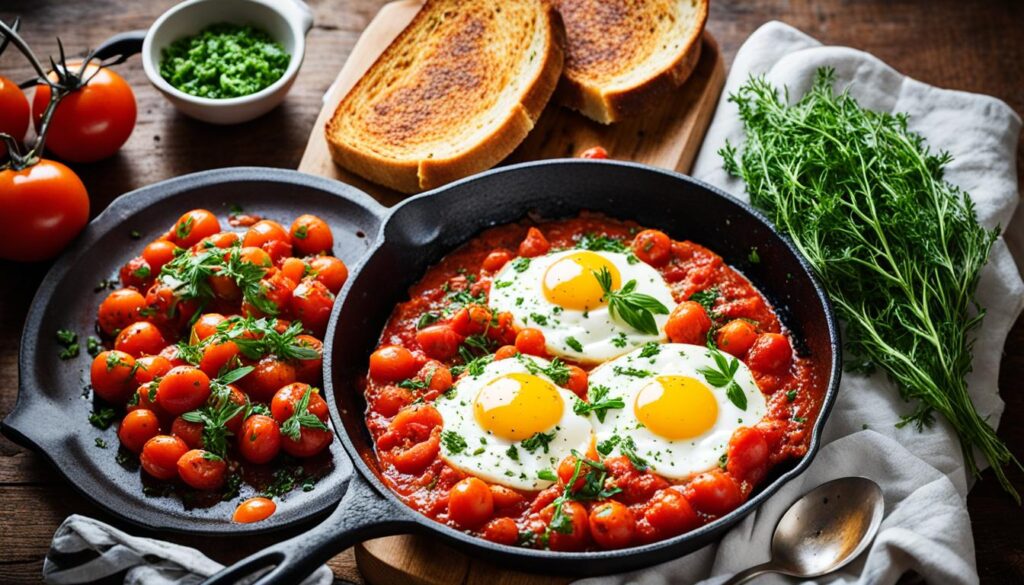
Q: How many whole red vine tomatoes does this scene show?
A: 3